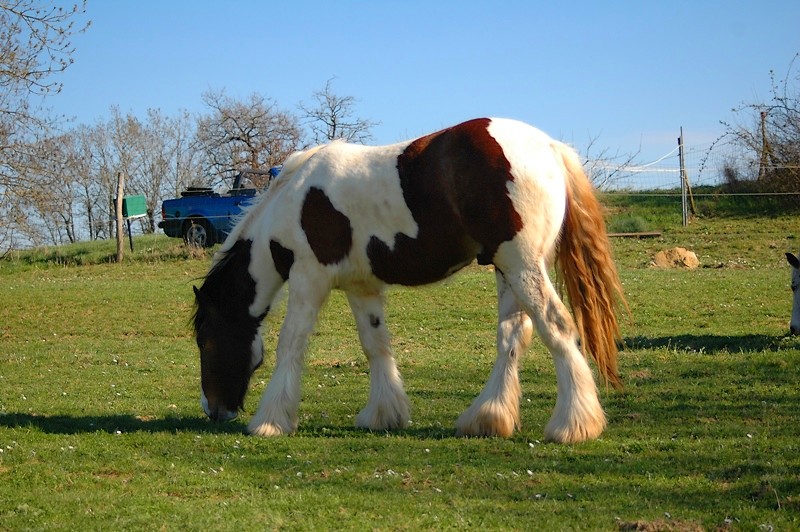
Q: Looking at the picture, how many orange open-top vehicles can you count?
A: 0